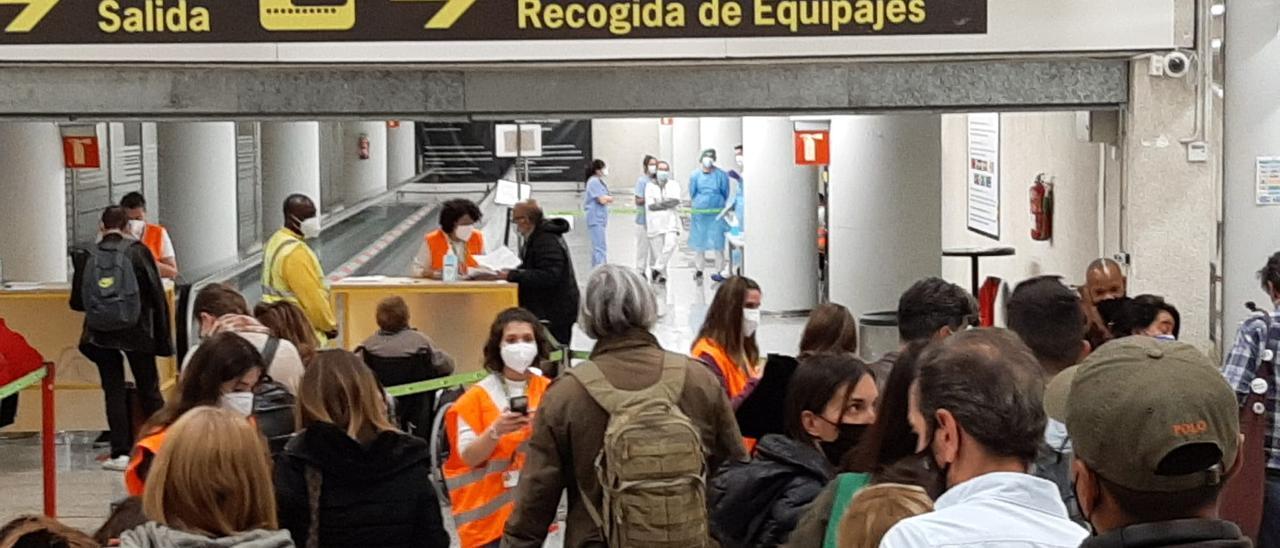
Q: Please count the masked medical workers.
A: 5